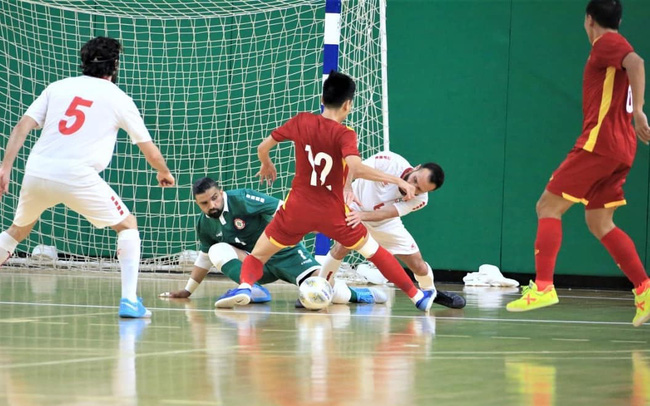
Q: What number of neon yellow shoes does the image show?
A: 2